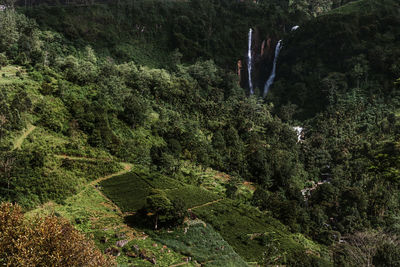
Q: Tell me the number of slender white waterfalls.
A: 2